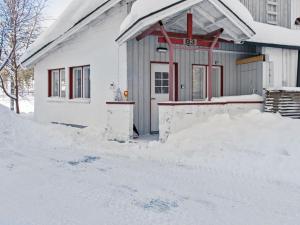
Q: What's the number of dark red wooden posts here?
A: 2